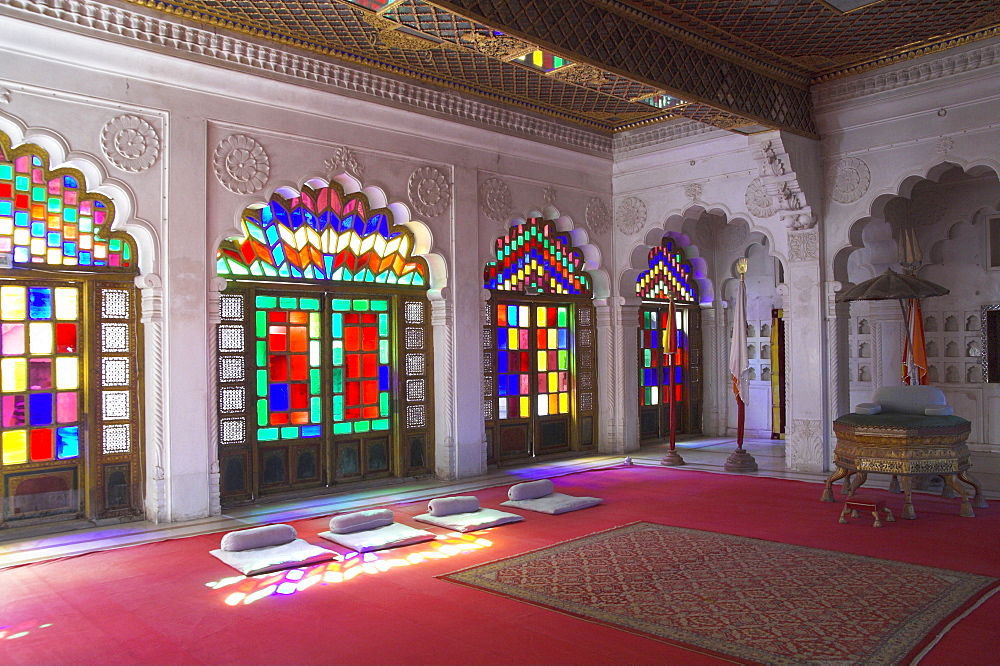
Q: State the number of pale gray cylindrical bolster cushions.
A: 4